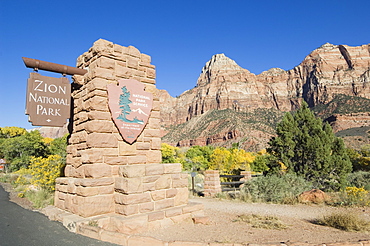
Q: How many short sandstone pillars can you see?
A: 2